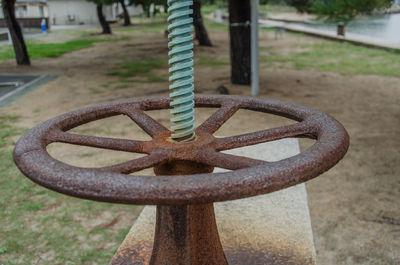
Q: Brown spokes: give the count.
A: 6